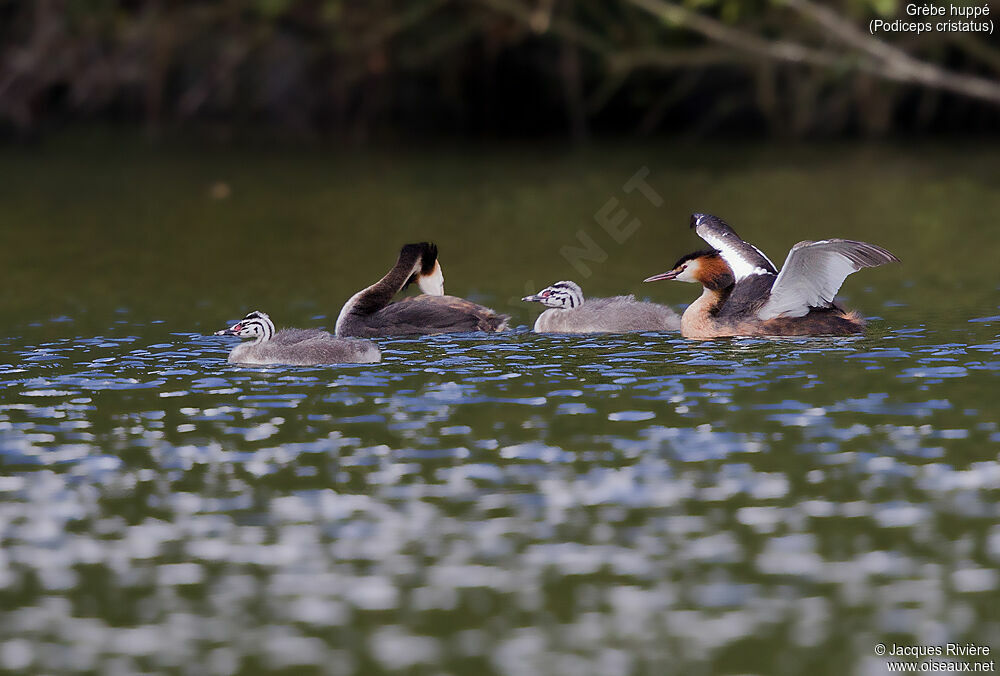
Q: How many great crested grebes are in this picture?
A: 4